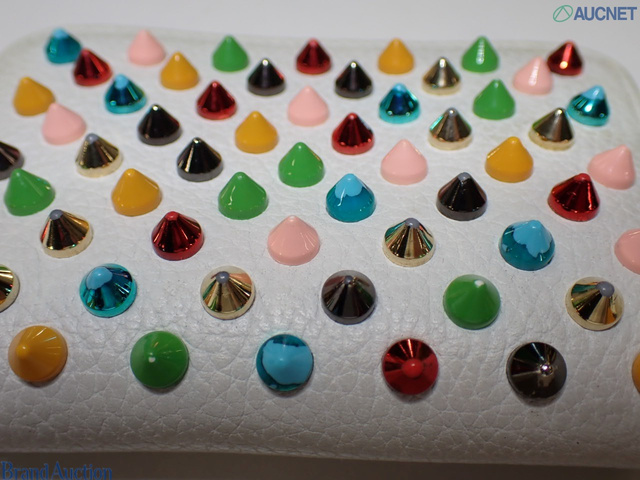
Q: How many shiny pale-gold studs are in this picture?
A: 9